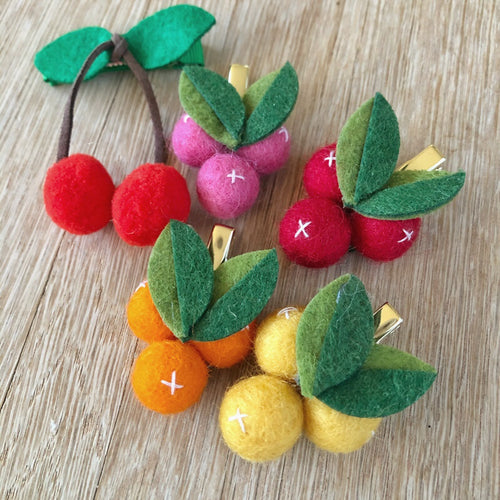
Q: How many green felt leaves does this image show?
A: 10